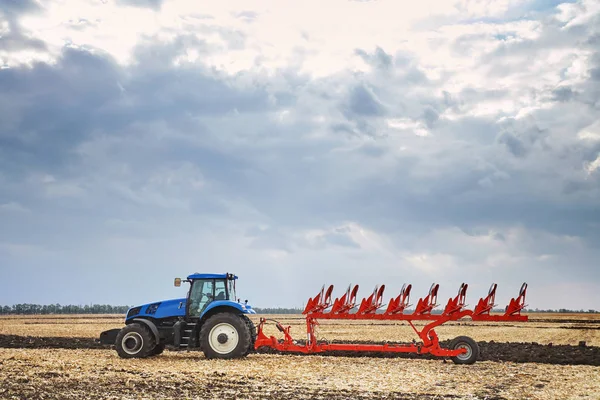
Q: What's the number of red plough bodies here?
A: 8